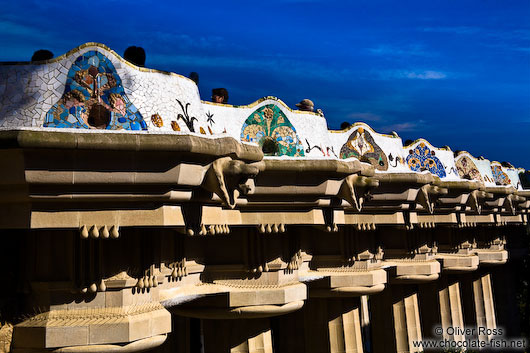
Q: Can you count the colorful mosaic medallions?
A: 6